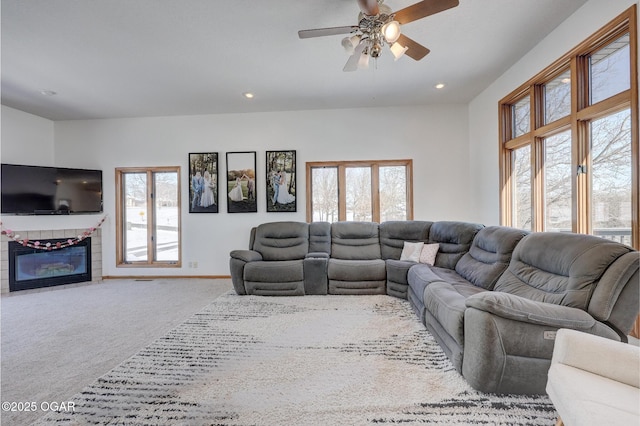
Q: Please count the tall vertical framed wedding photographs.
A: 3